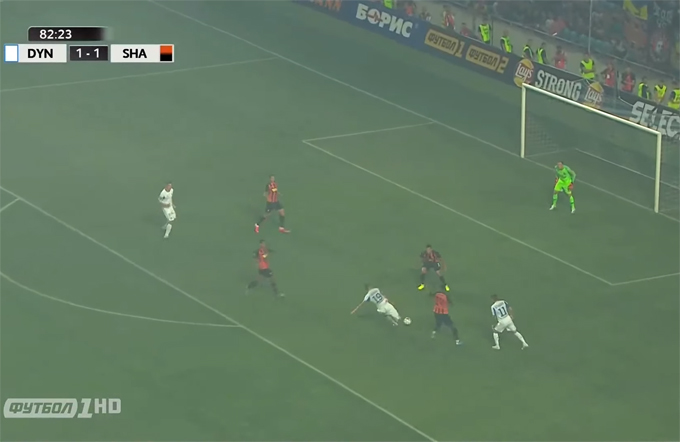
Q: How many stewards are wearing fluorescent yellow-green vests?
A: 9